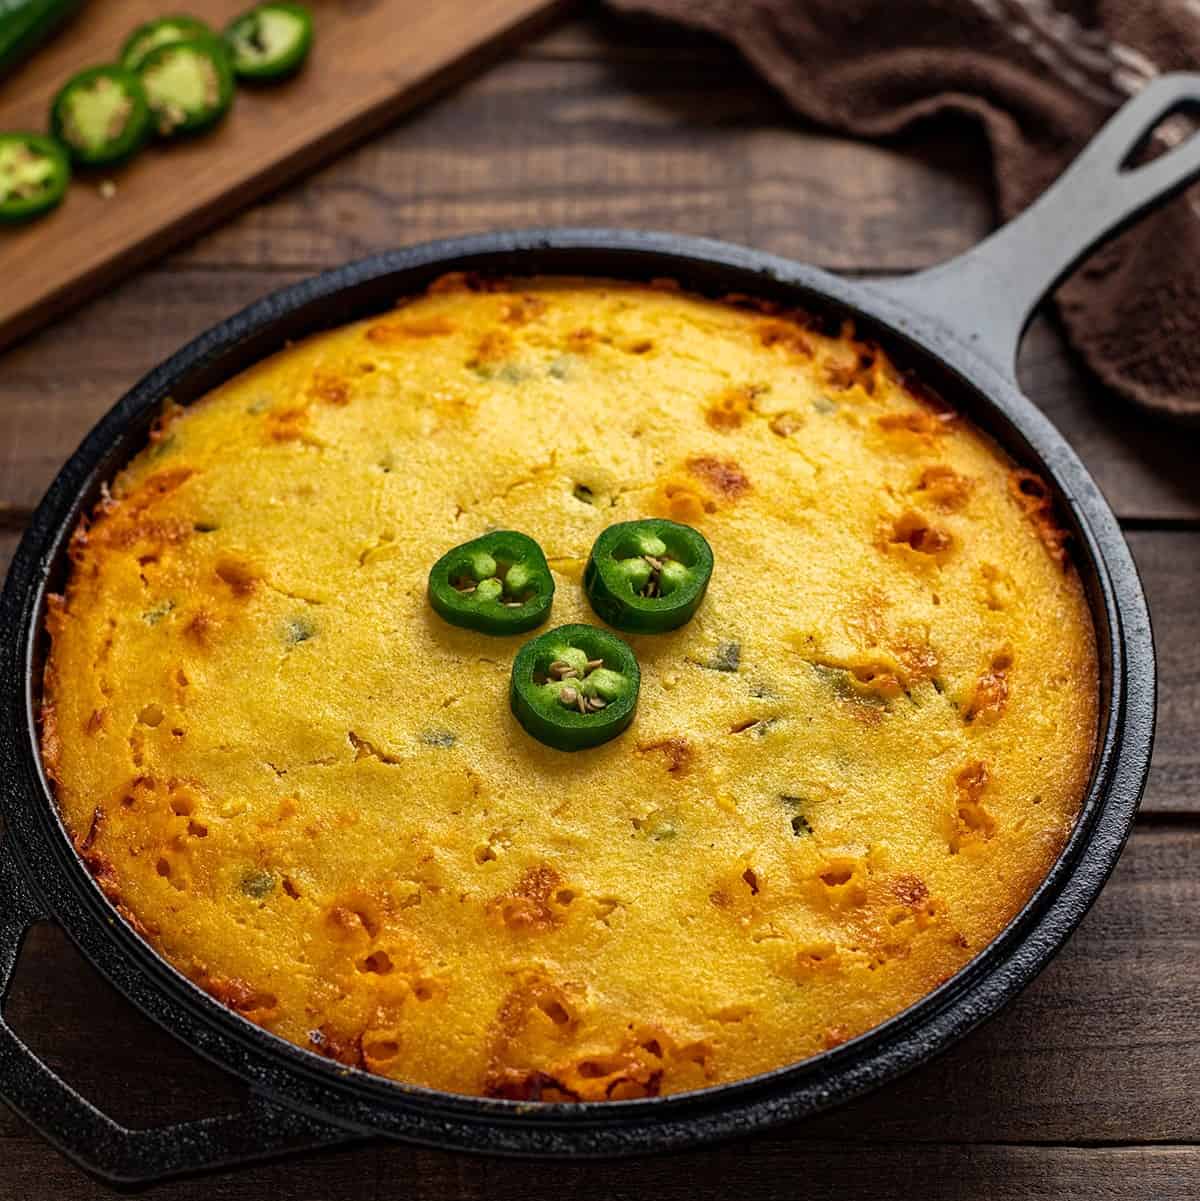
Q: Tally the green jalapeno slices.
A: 8